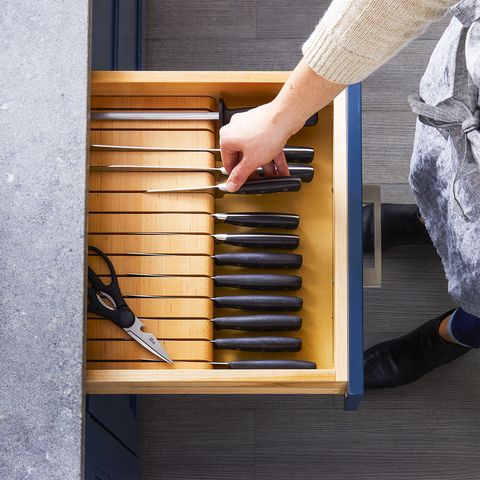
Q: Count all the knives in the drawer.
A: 11